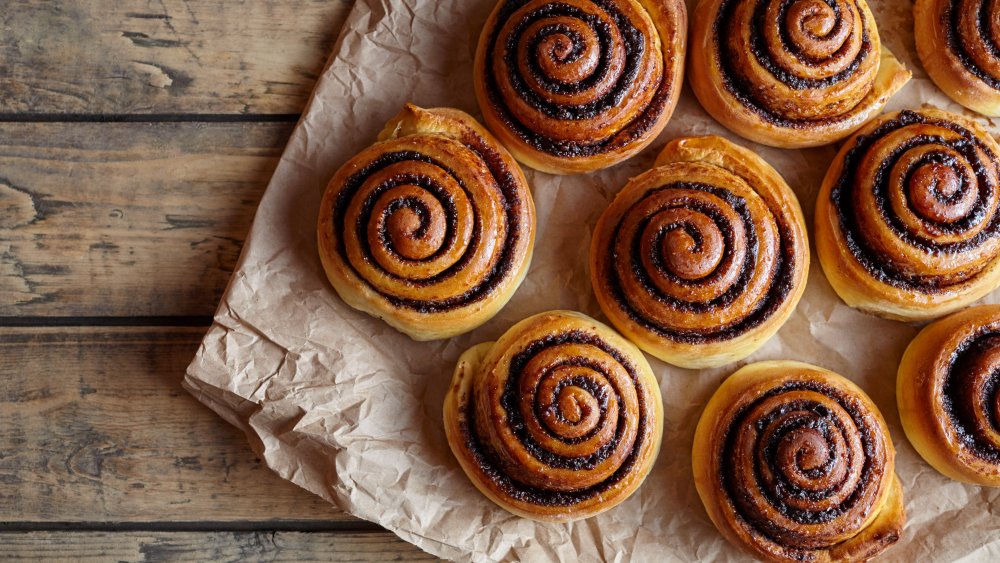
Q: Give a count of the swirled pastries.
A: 9